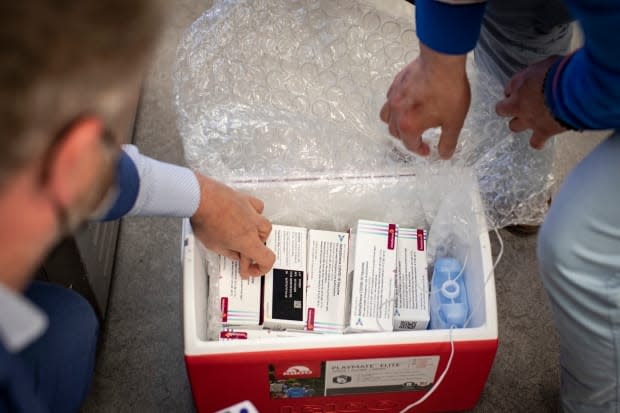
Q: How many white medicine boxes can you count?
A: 6